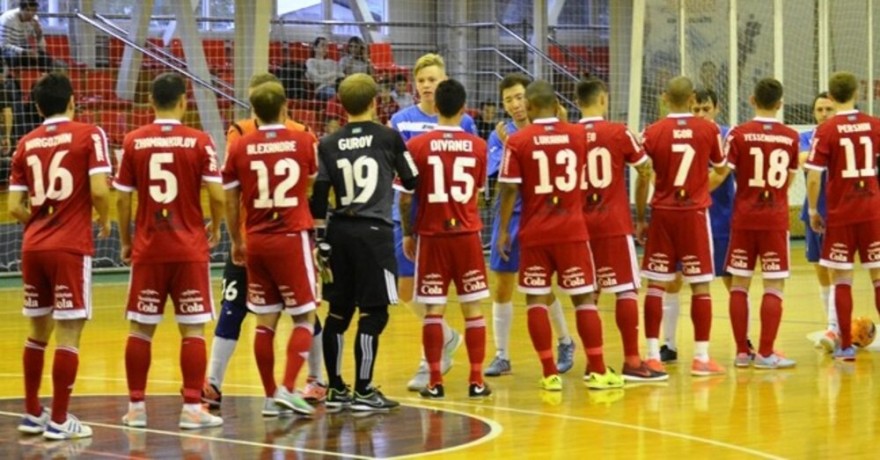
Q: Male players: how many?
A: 15